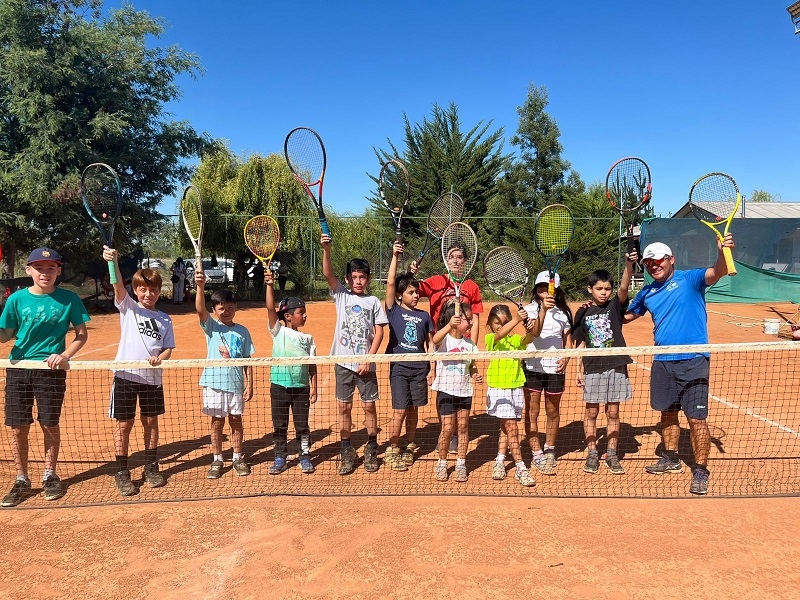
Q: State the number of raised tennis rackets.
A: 11